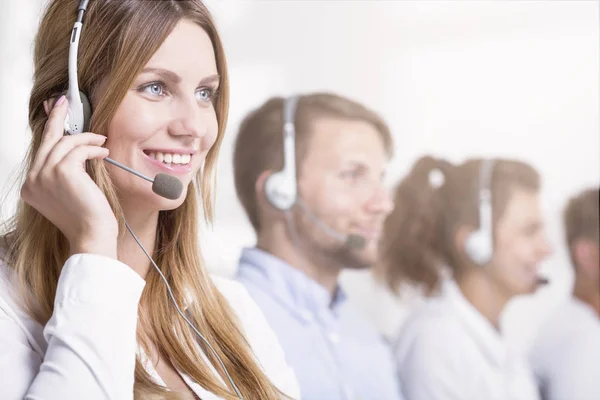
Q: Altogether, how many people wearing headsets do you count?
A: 3